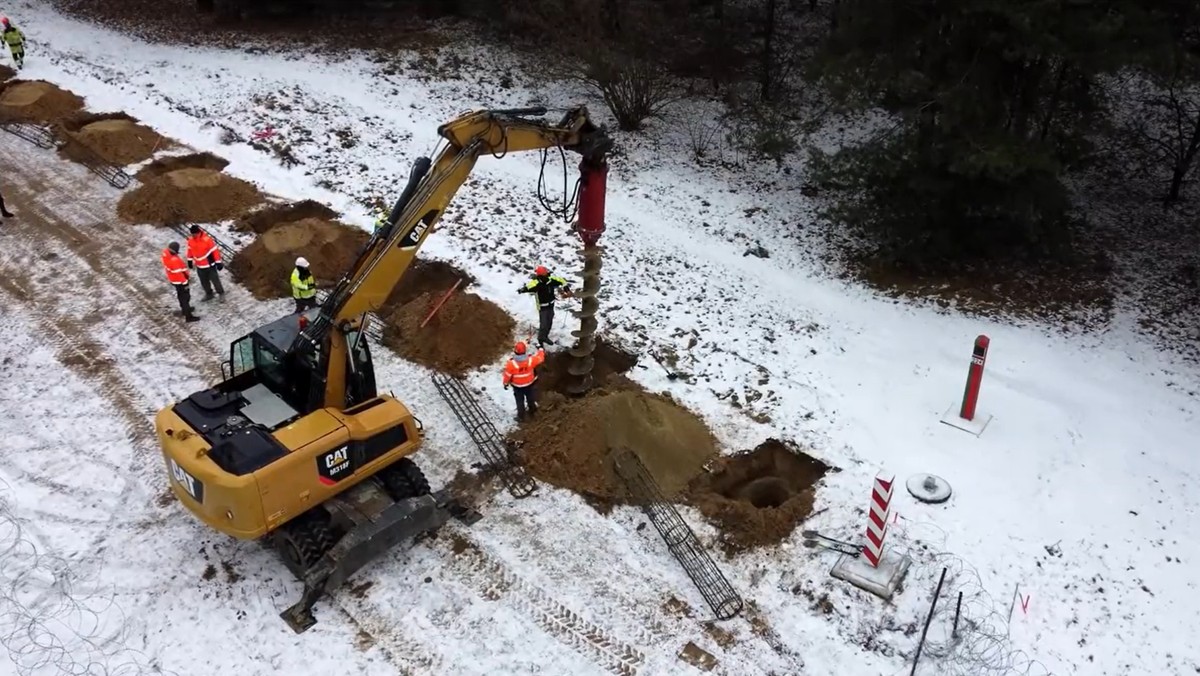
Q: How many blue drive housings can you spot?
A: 0